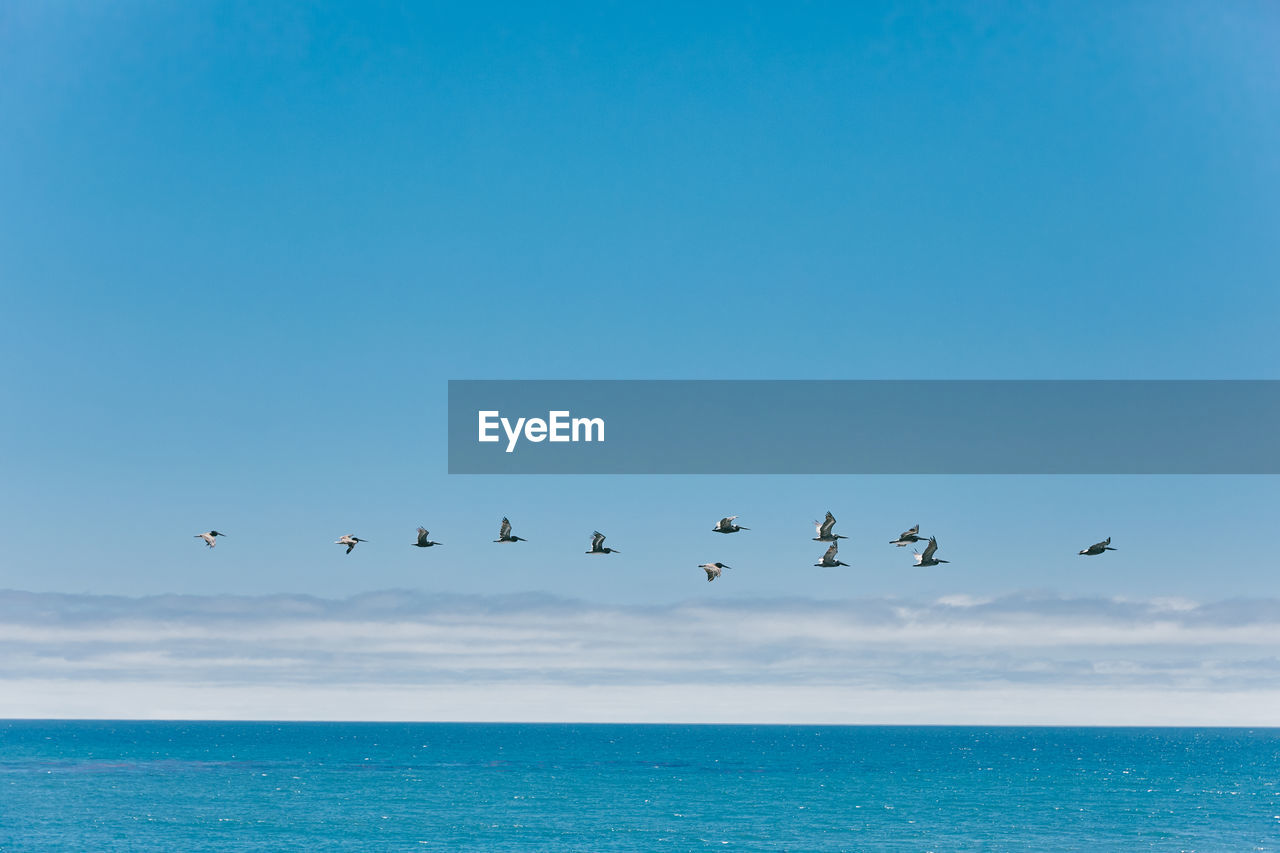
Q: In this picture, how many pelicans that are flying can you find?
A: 12